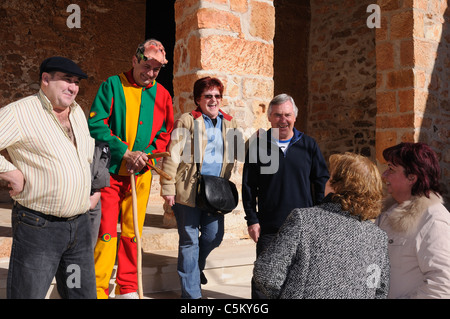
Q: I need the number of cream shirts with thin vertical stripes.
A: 1